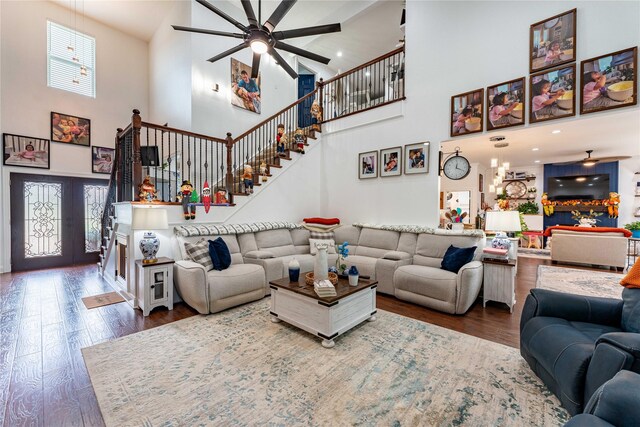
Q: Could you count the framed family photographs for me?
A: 12